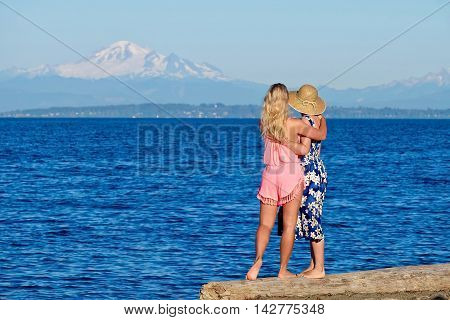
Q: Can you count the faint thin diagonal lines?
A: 2